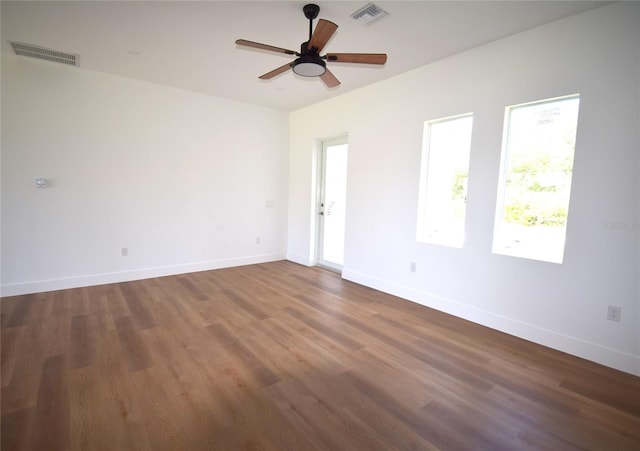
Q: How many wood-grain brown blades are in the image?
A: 5